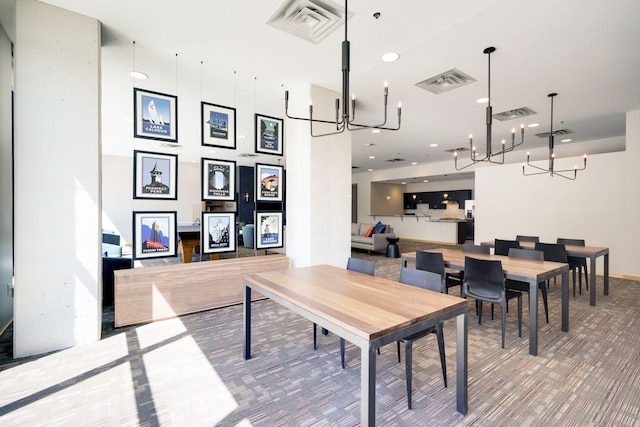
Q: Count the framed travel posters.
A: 9